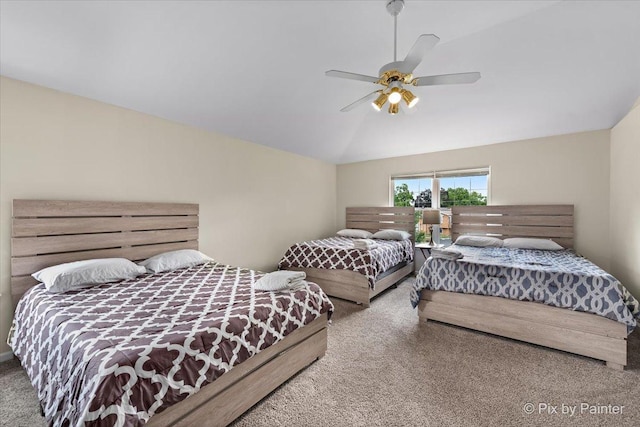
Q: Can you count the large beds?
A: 3